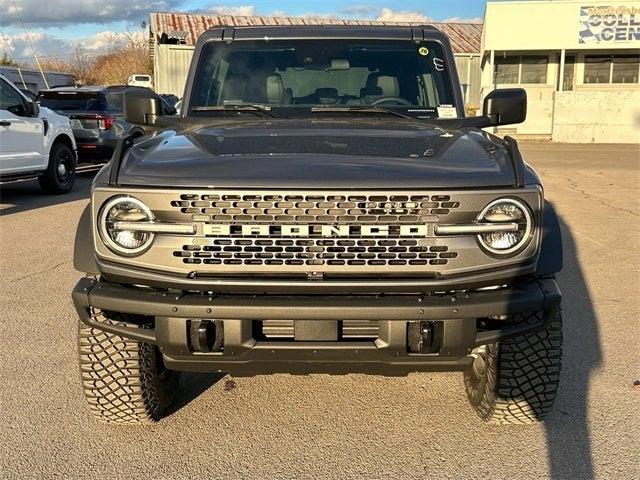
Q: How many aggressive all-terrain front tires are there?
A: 2